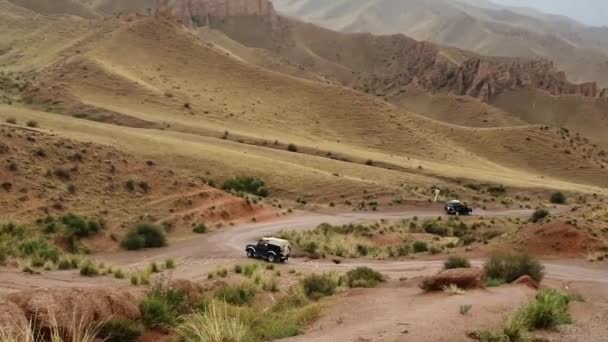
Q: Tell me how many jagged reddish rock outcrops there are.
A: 2